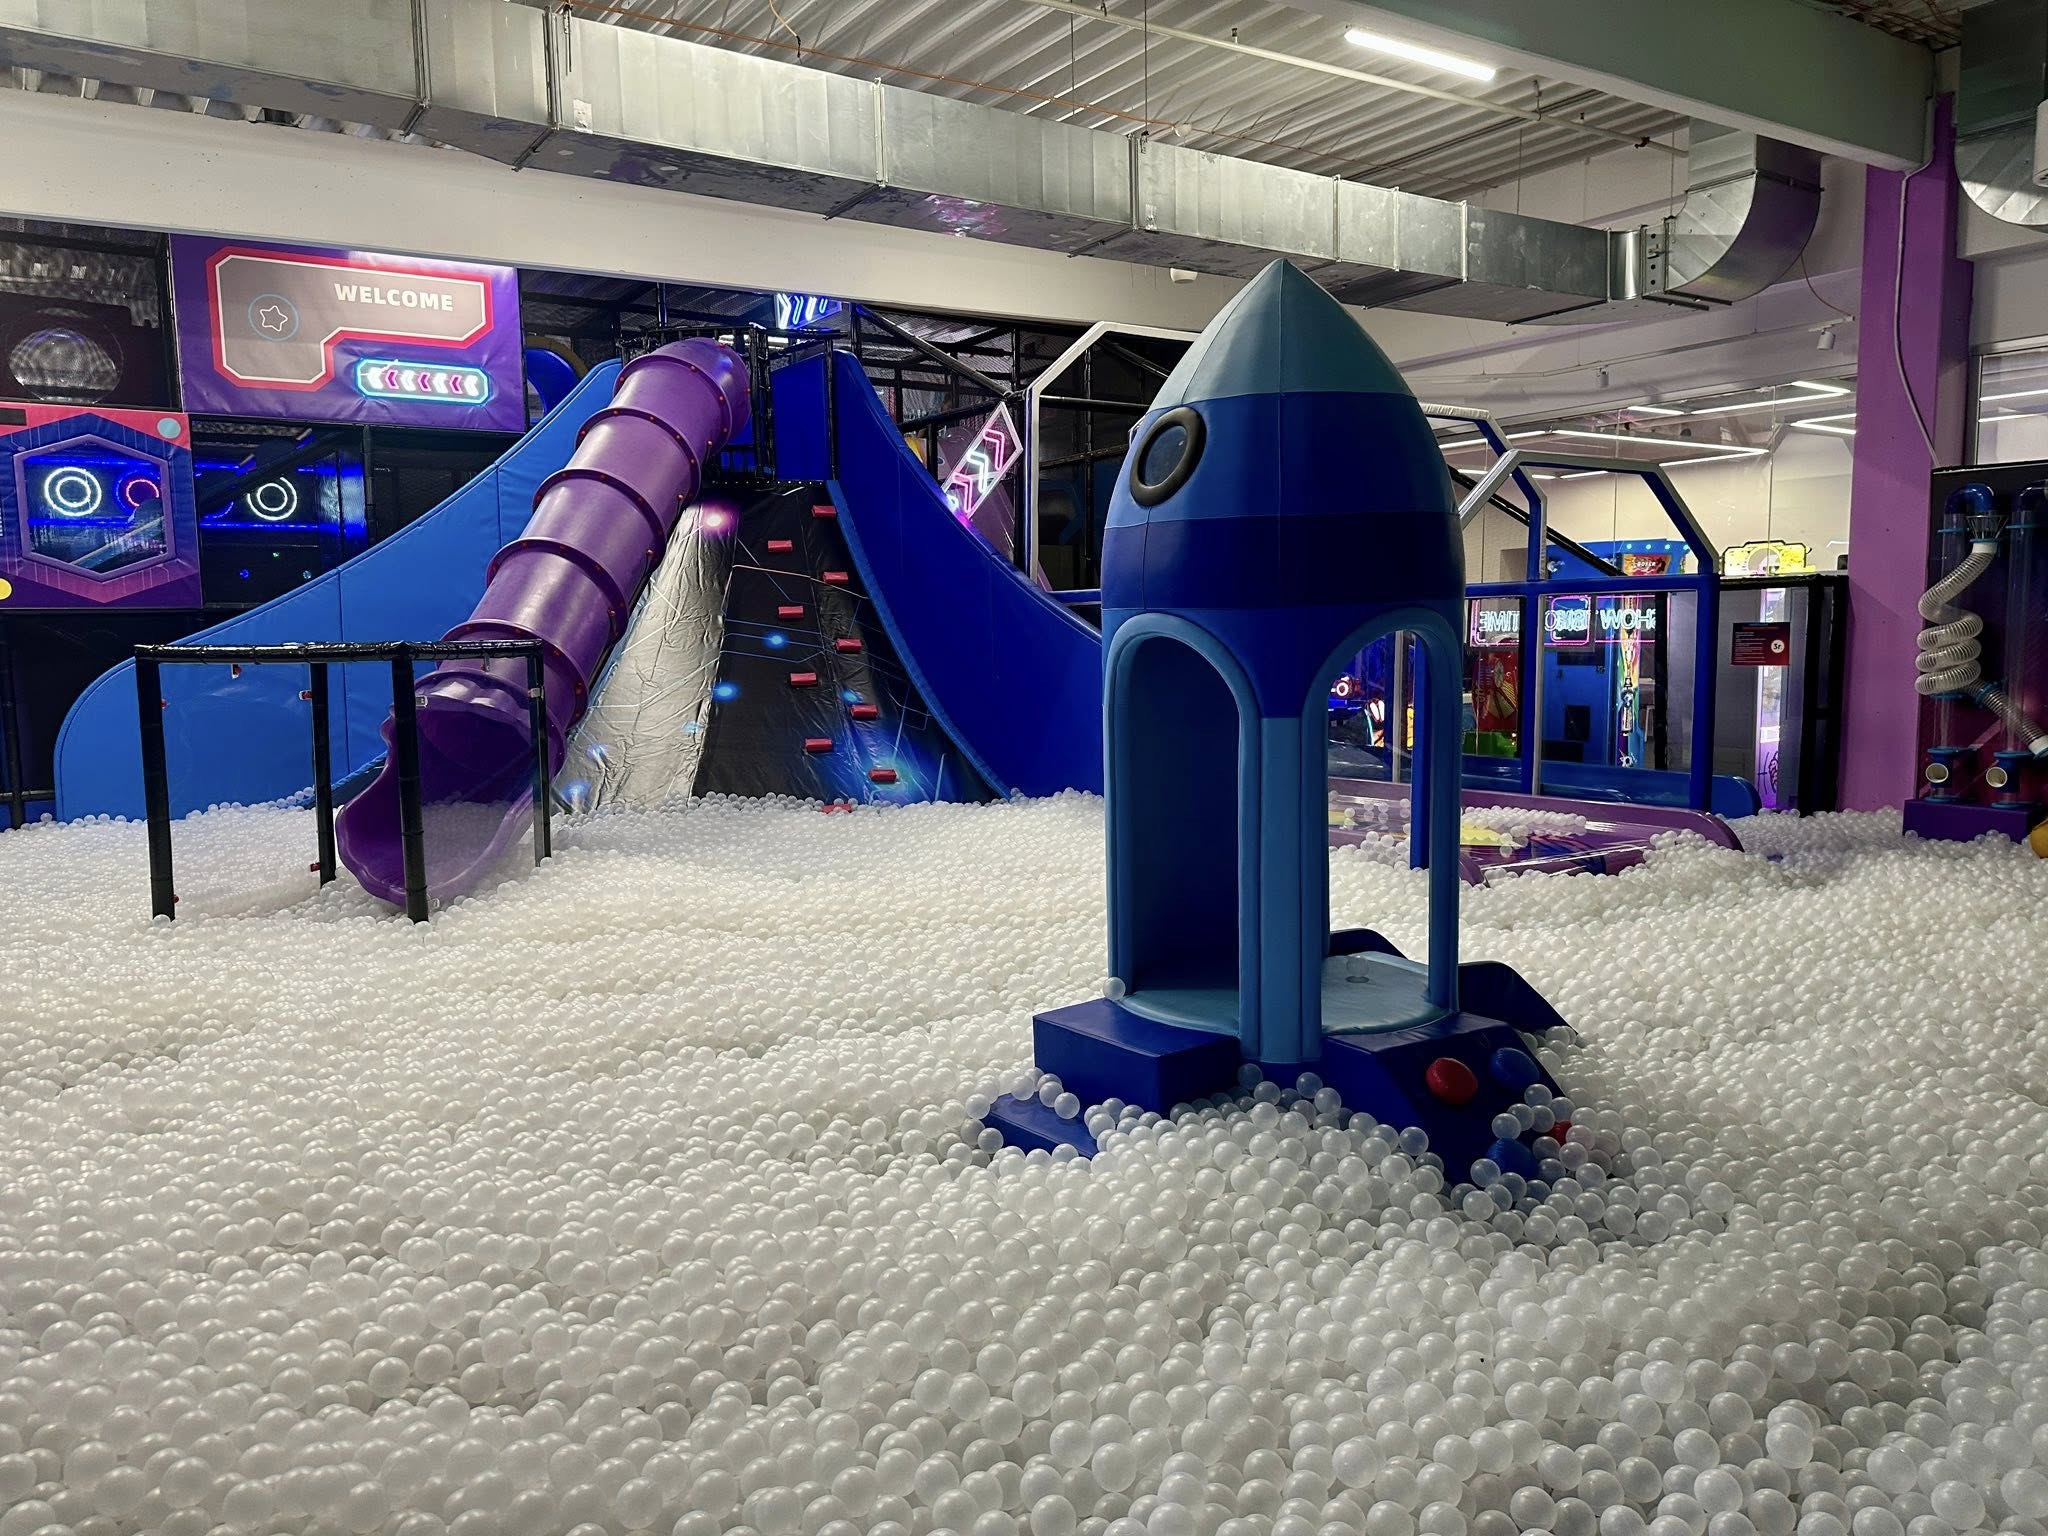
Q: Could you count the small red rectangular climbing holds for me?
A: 10